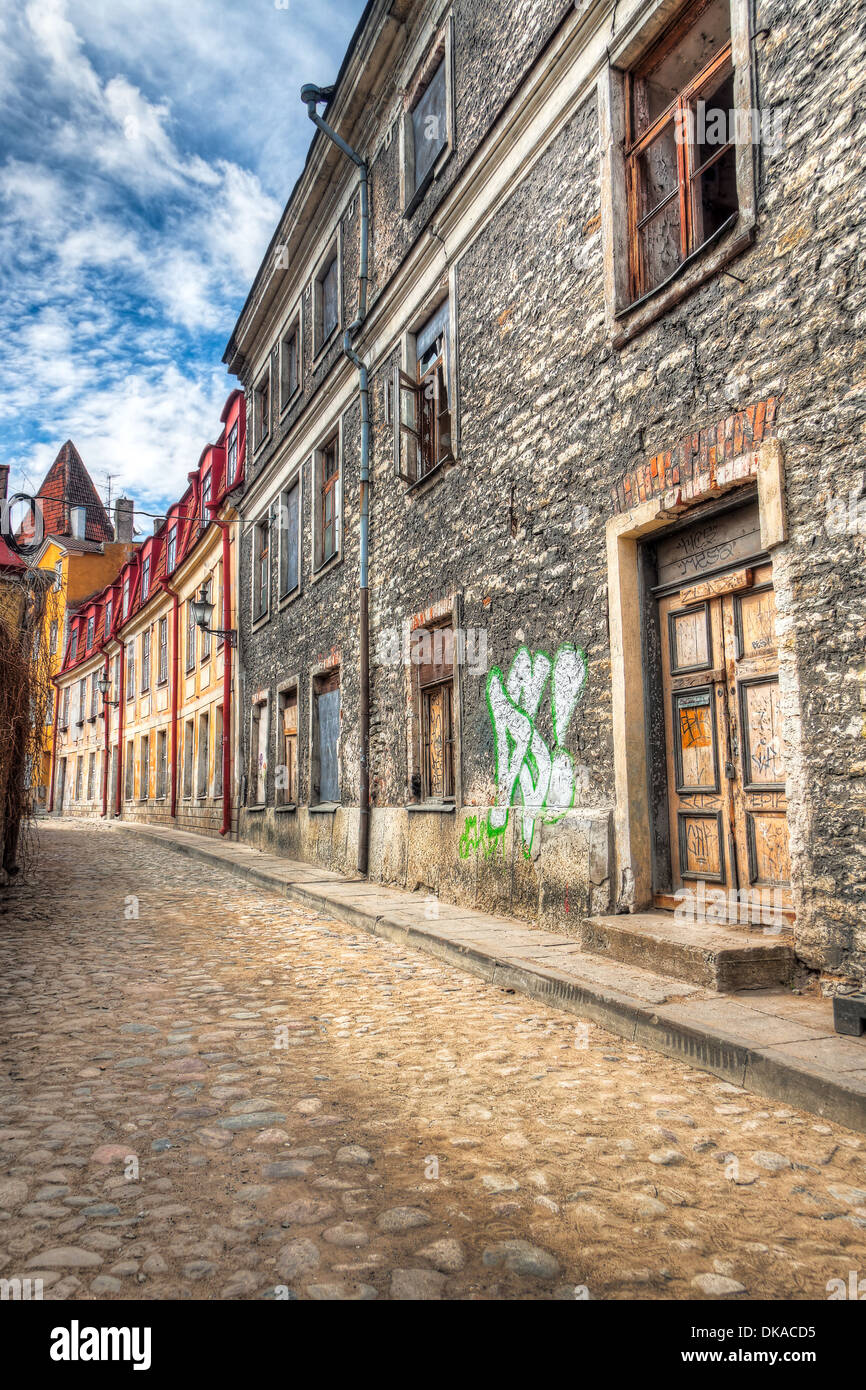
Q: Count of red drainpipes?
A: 5